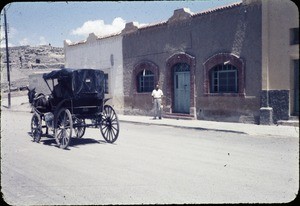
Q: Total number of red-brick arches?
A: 3